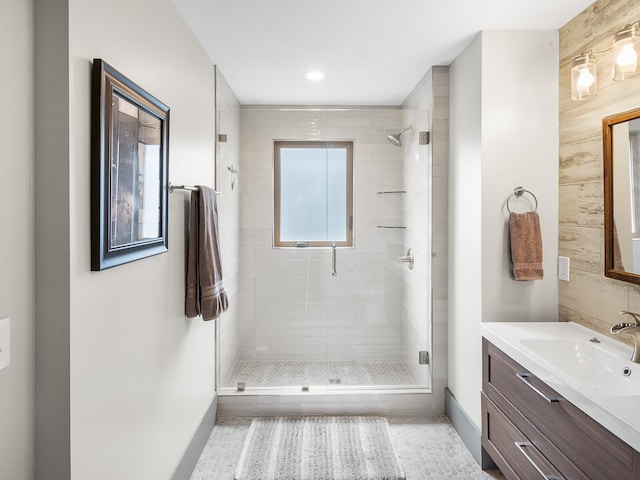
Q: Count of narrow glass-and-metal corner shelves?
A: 2